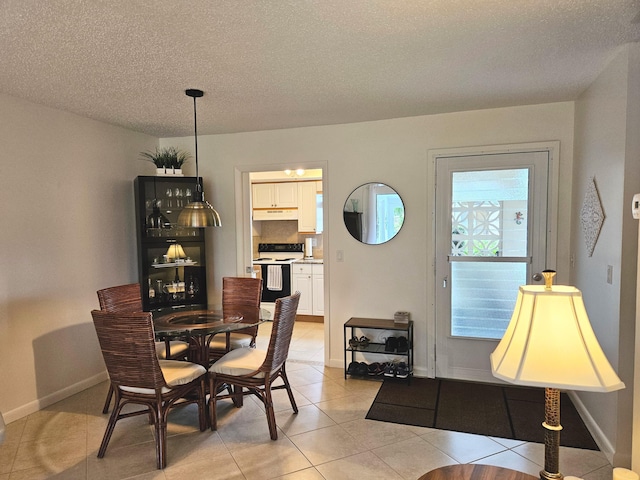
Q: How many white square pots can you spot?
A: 3